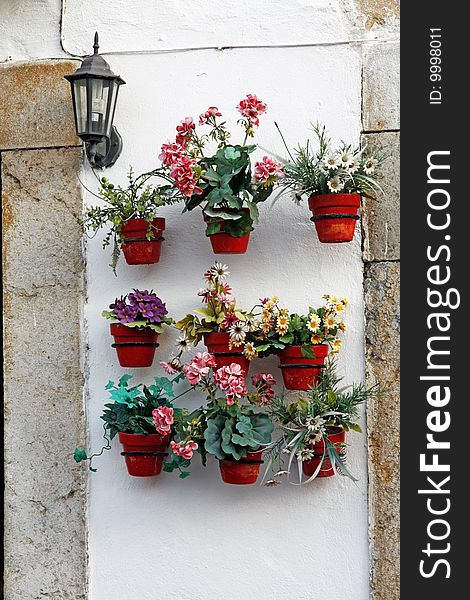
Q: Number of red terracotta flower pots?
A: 9